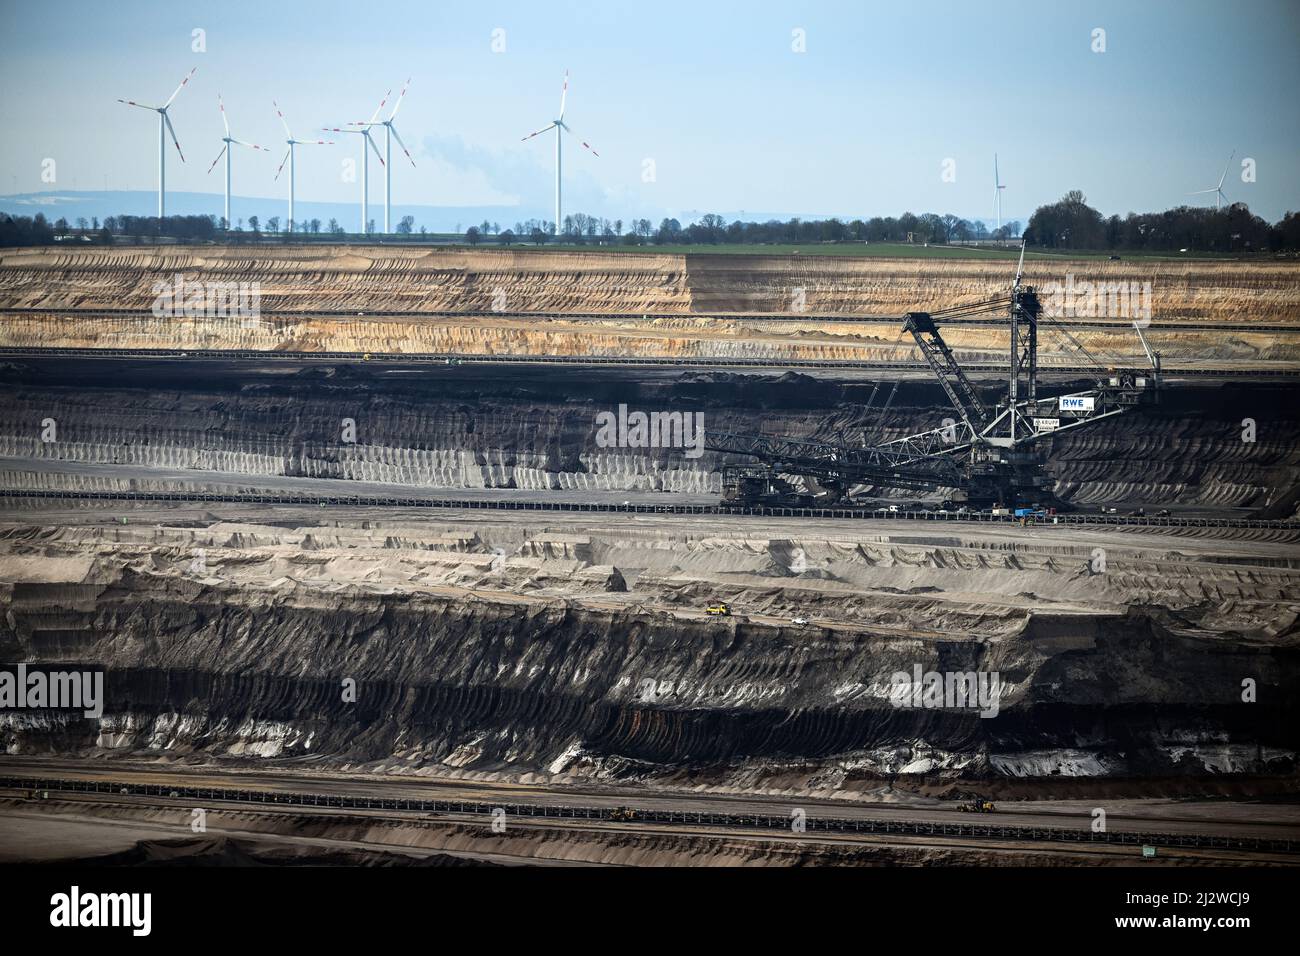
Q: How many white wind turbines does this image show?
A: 8